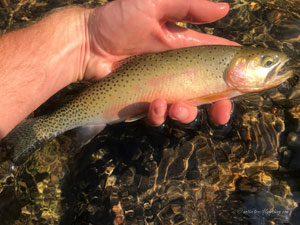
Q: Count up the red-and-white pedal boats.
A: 0